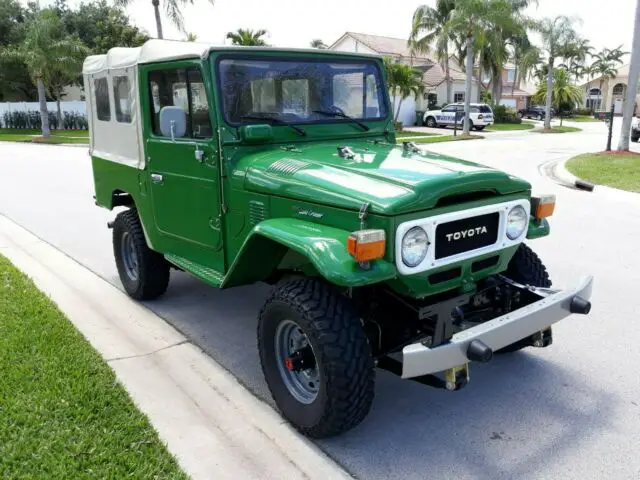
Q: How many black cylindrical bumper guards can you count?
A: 2